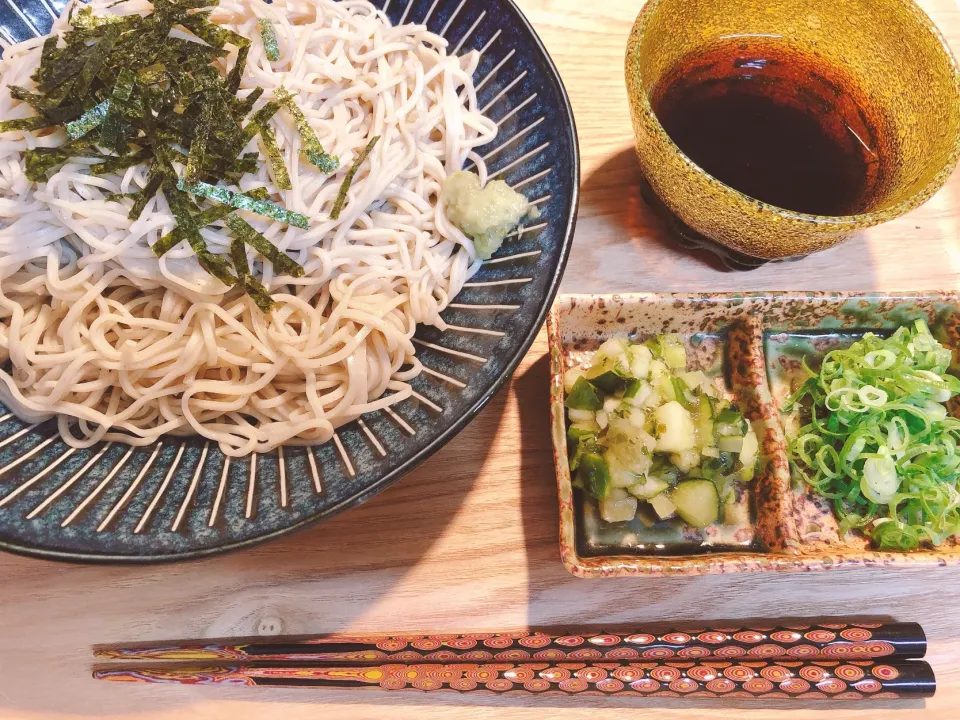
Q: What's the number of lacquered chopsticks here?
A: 2